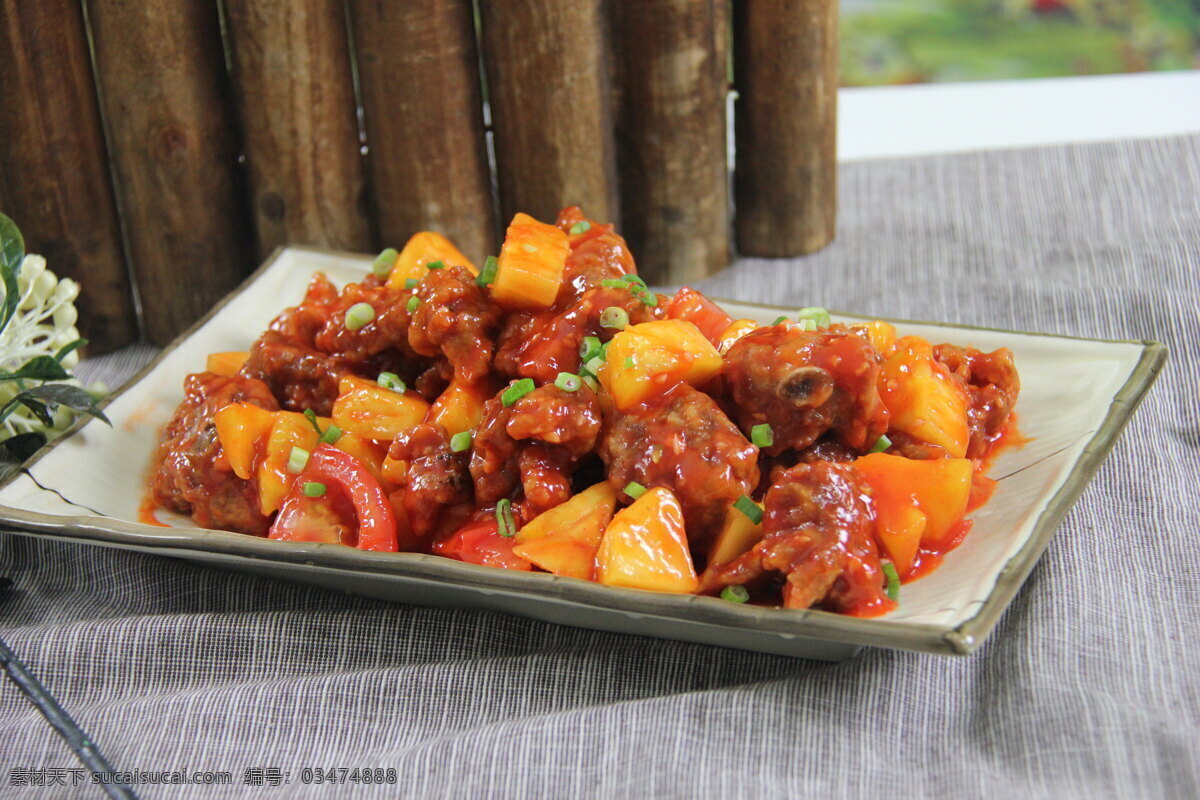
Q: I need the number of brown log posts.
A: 7